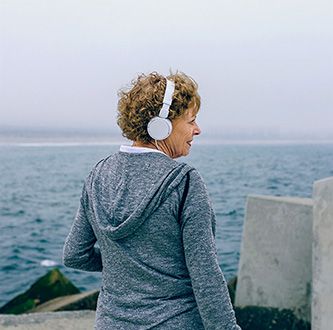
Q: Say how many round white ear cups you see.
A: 1